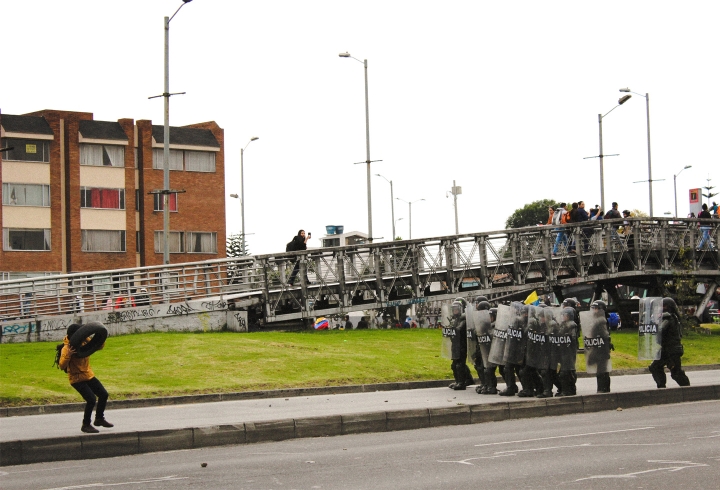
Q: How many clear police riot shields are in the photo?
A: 9